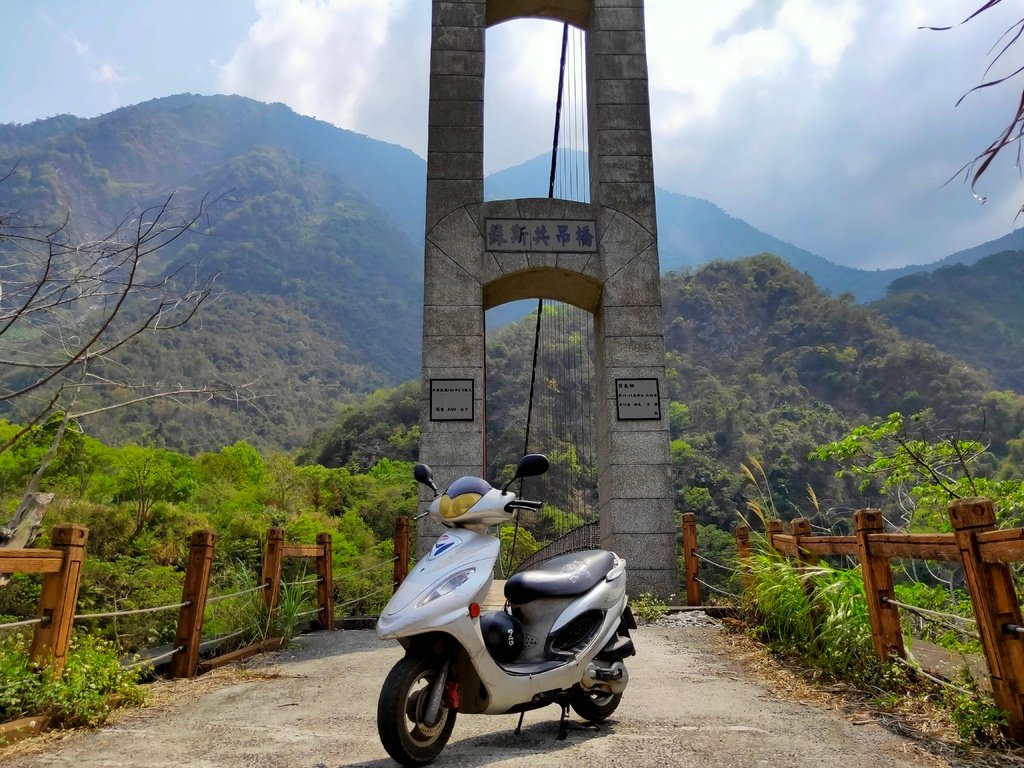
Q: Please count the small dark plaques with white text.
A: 2